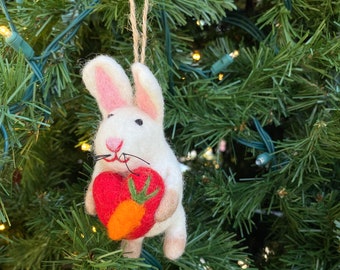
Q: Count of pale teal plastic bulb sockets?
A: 3